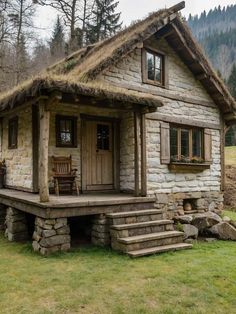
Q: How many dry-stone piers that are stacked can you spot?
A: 3